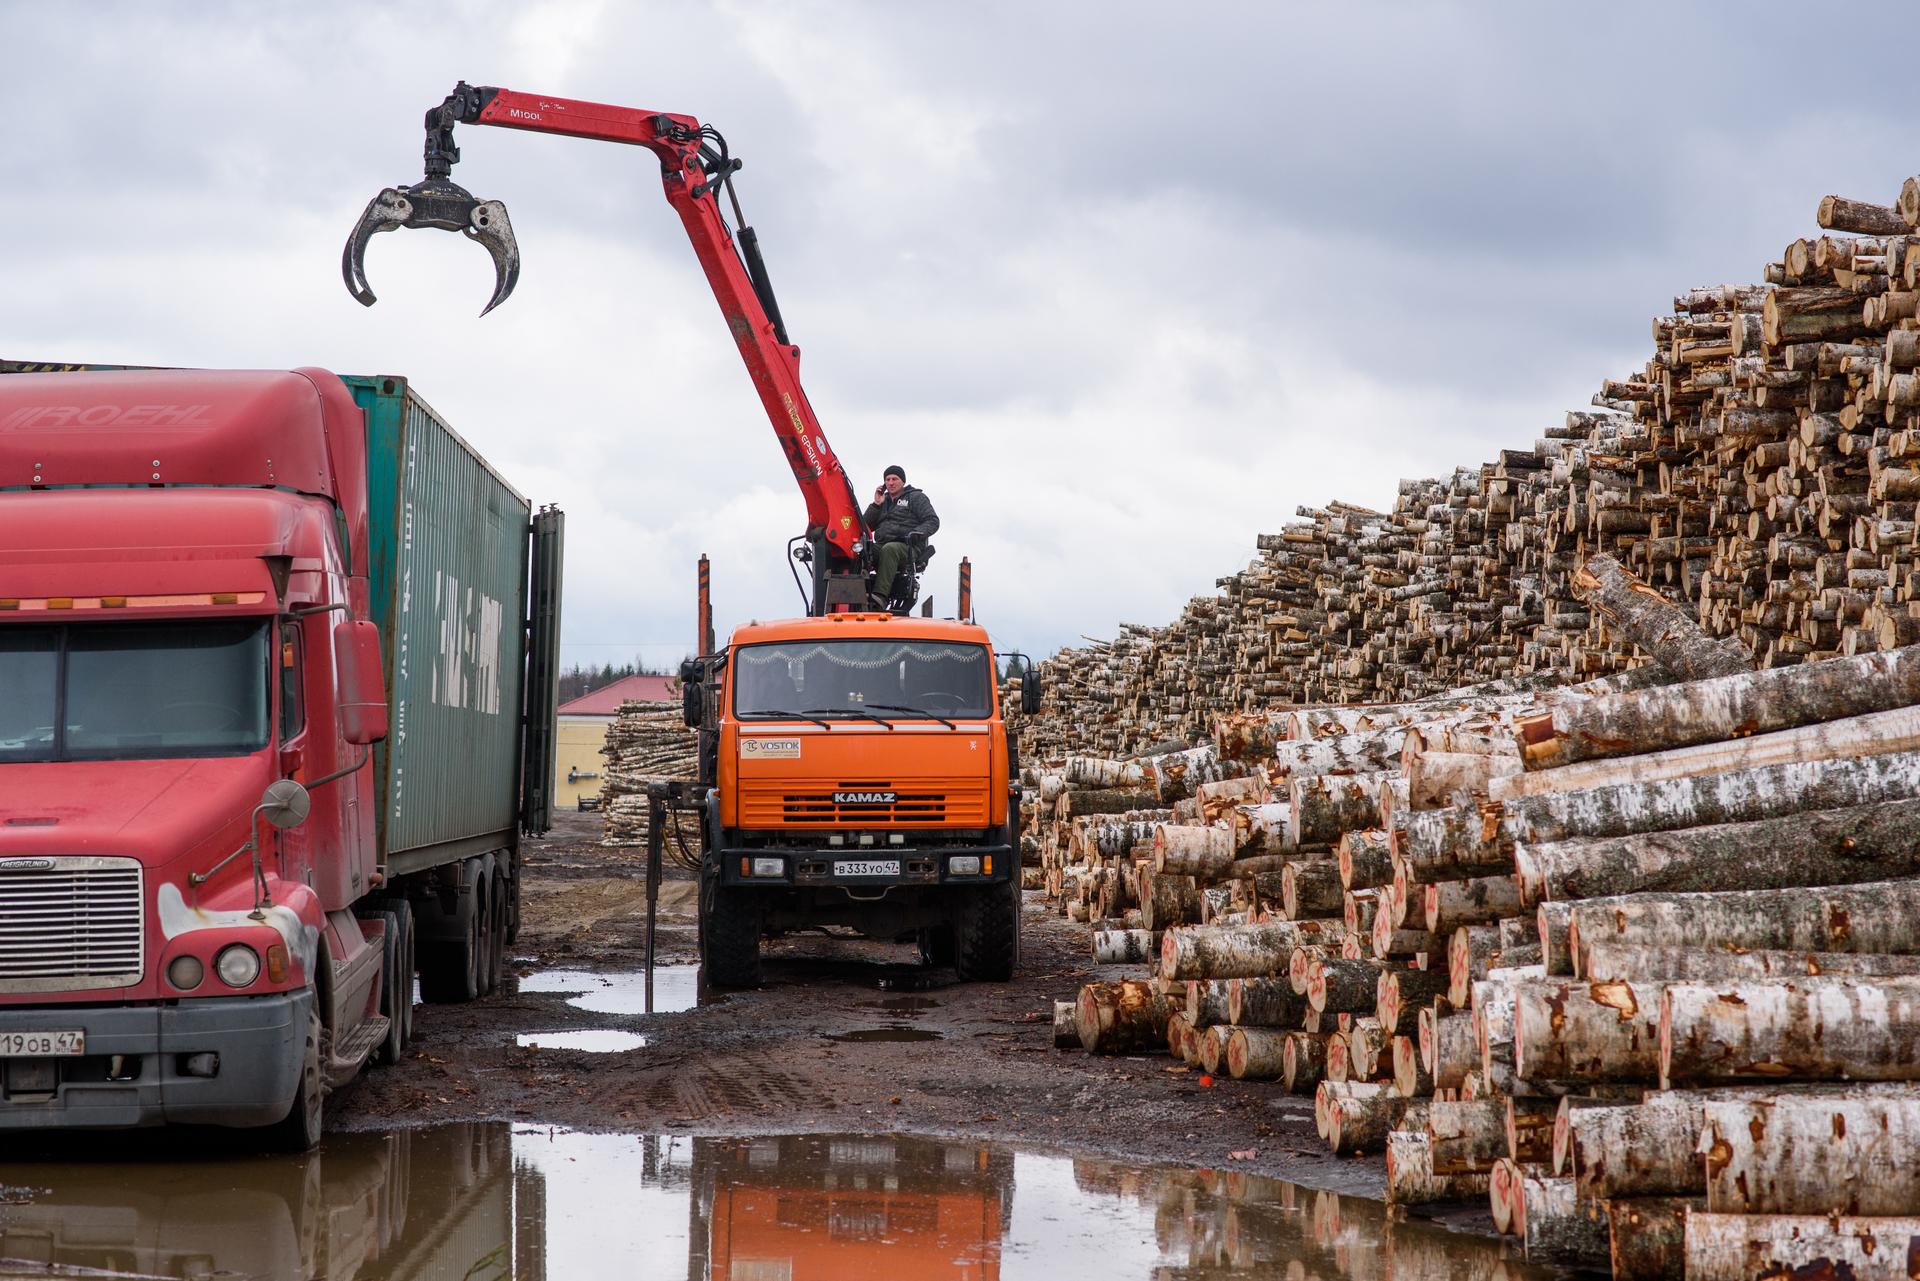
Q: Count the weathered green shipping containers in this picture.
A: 1